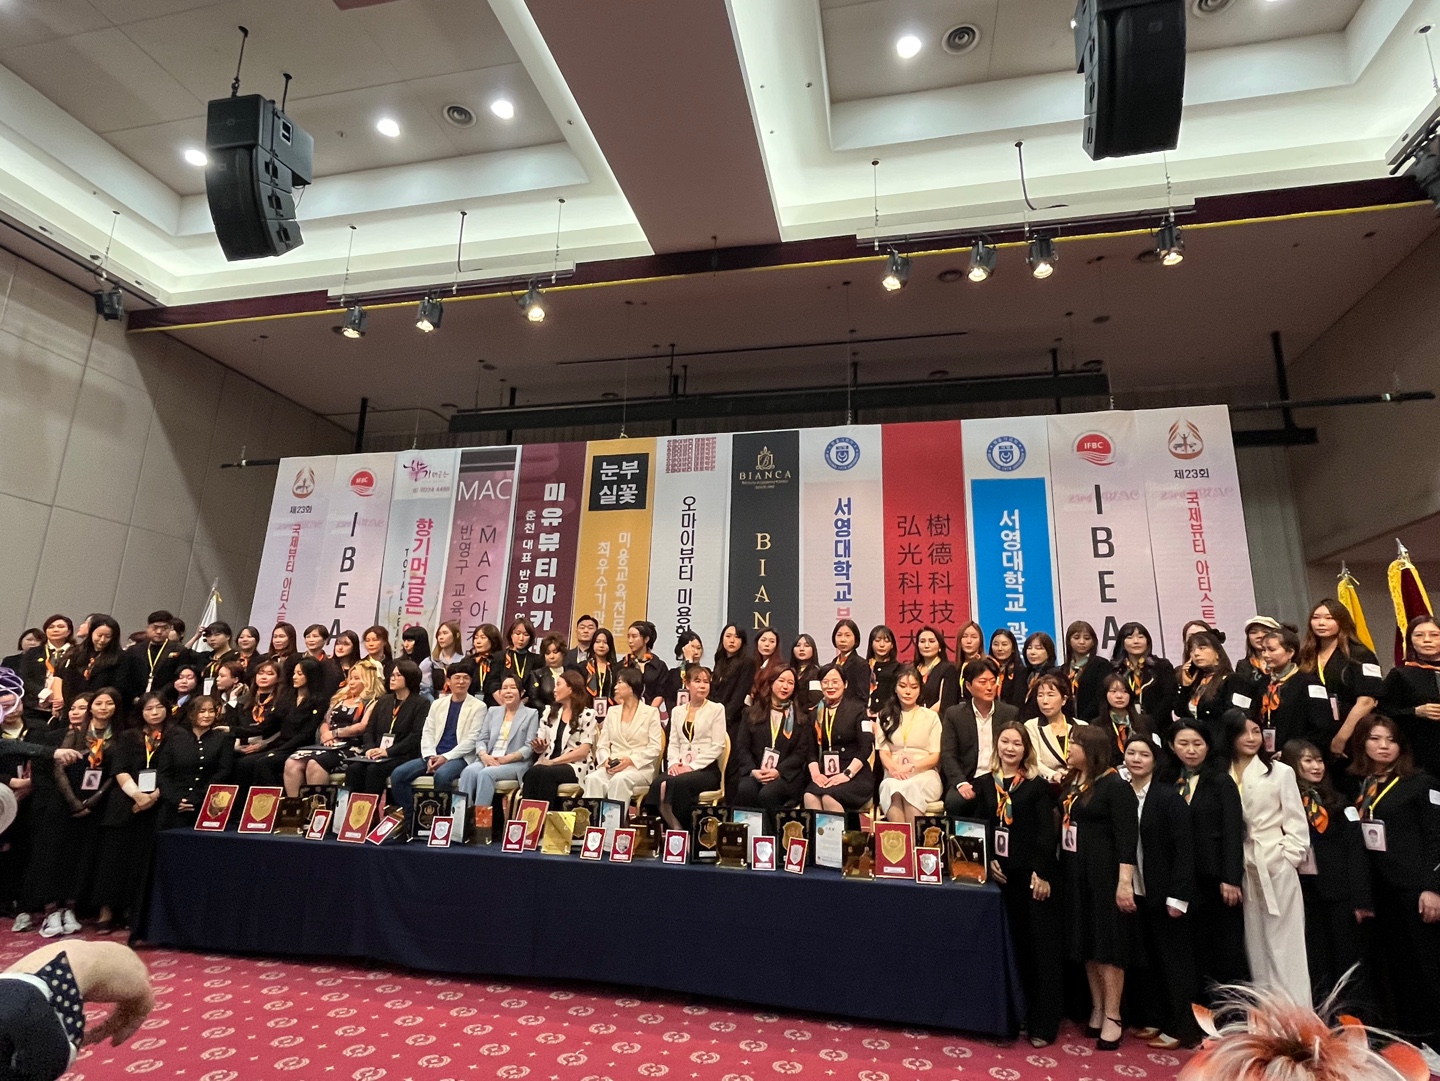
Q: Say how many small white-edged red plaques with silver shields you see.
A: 10